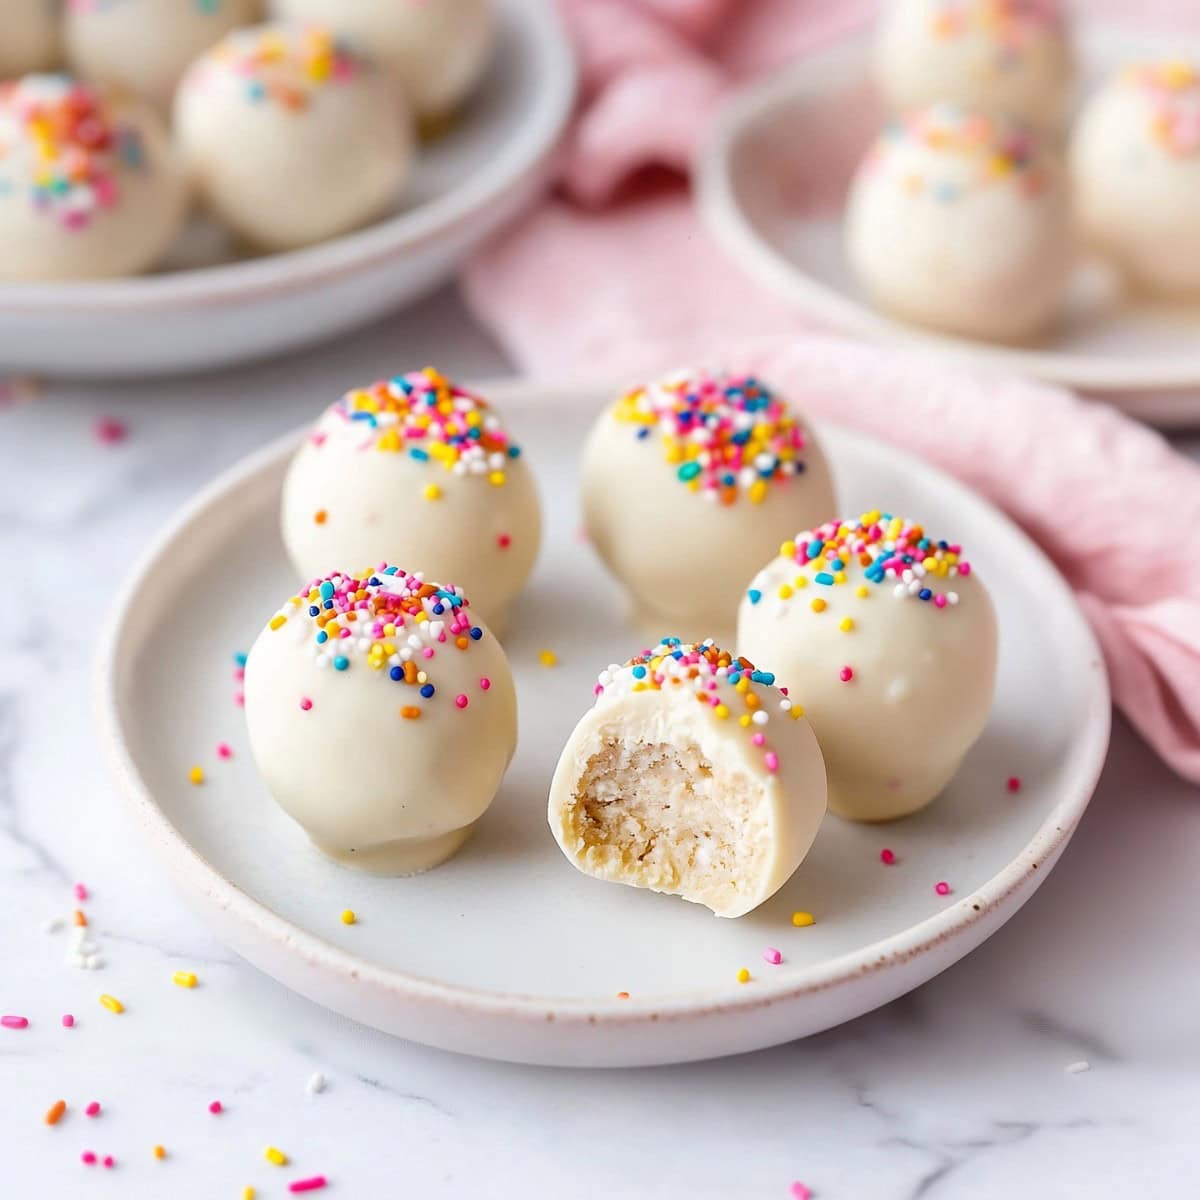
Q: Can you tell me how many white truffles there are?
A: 13